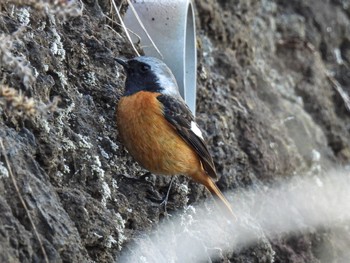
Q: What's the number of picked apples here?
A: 0